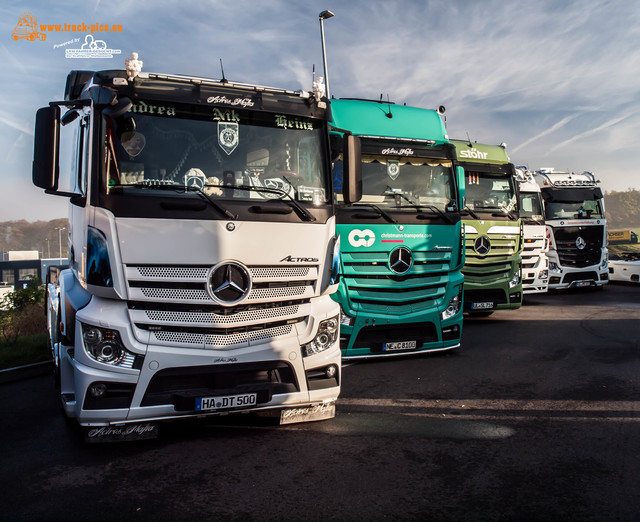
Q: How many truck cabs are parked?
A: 5